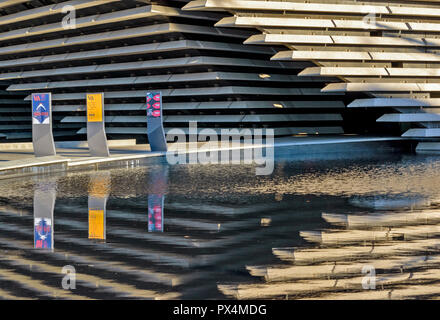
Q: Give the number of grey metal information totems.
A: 3